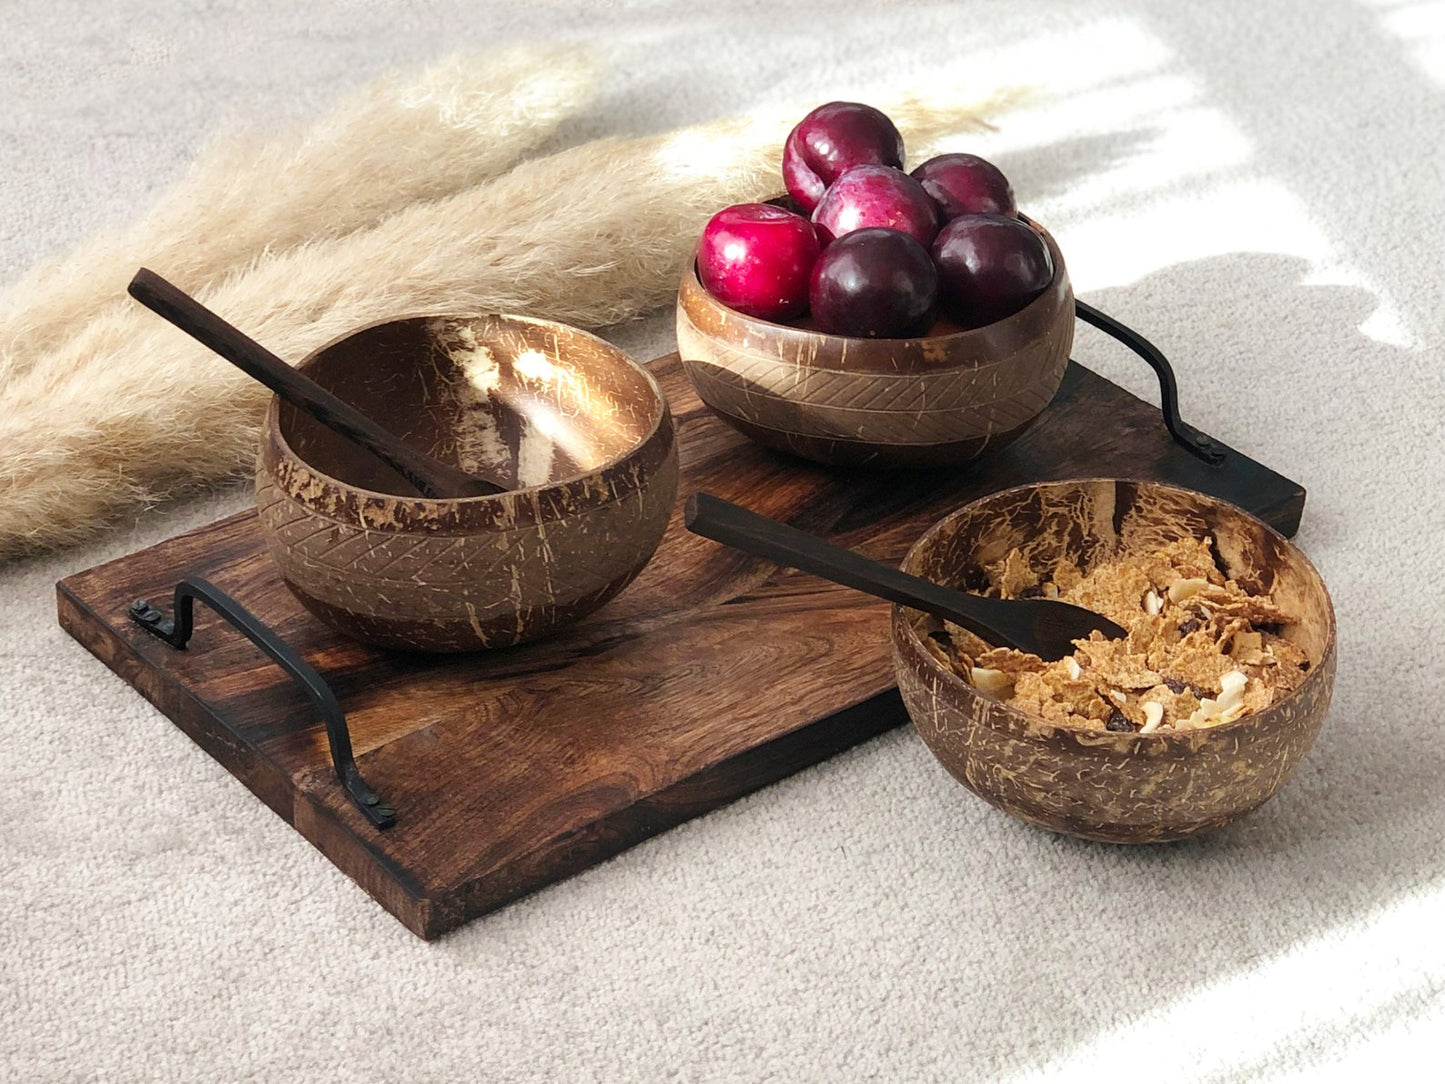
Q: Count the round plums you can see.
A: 6